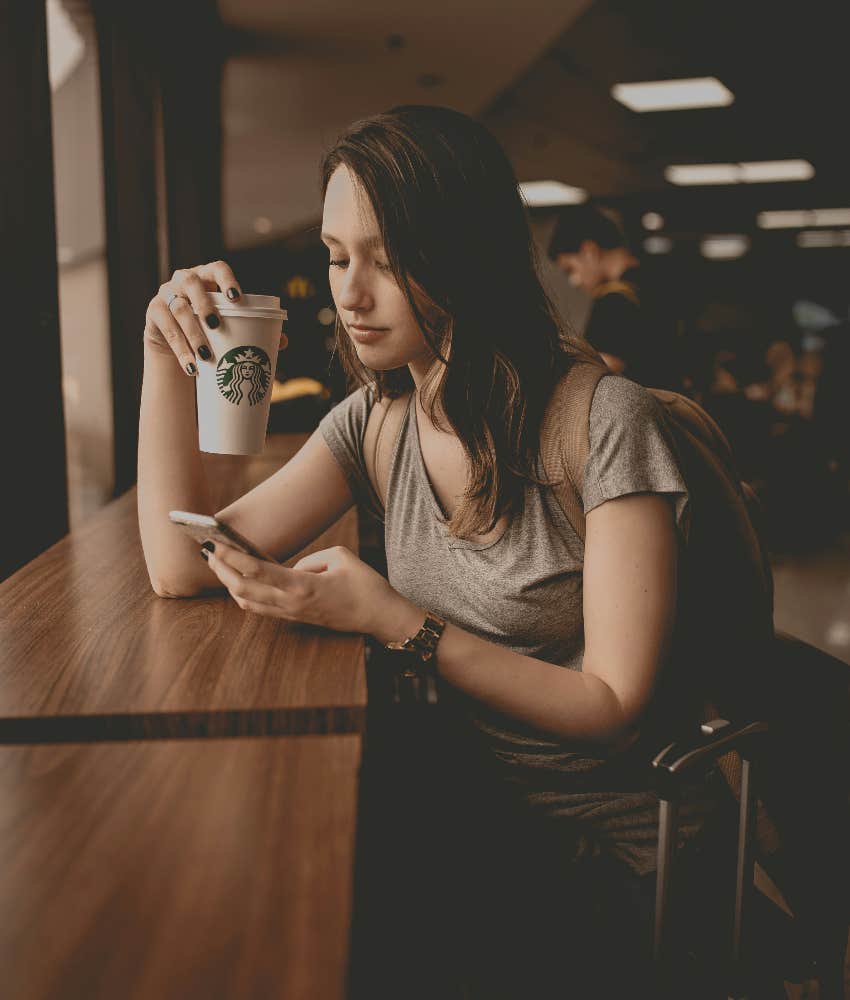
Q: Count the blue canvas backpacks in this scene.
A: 0